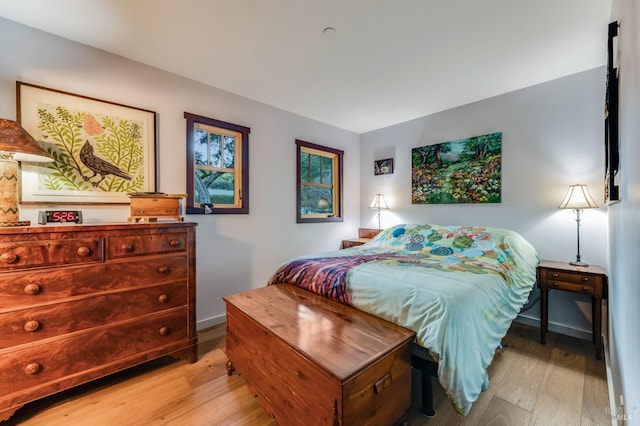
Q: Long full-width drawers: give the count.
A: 3